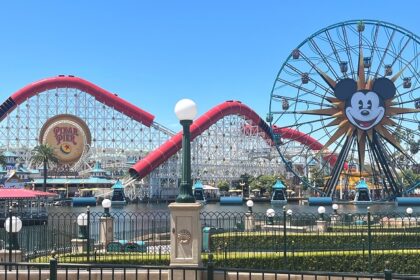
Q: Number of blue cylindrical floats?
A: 4